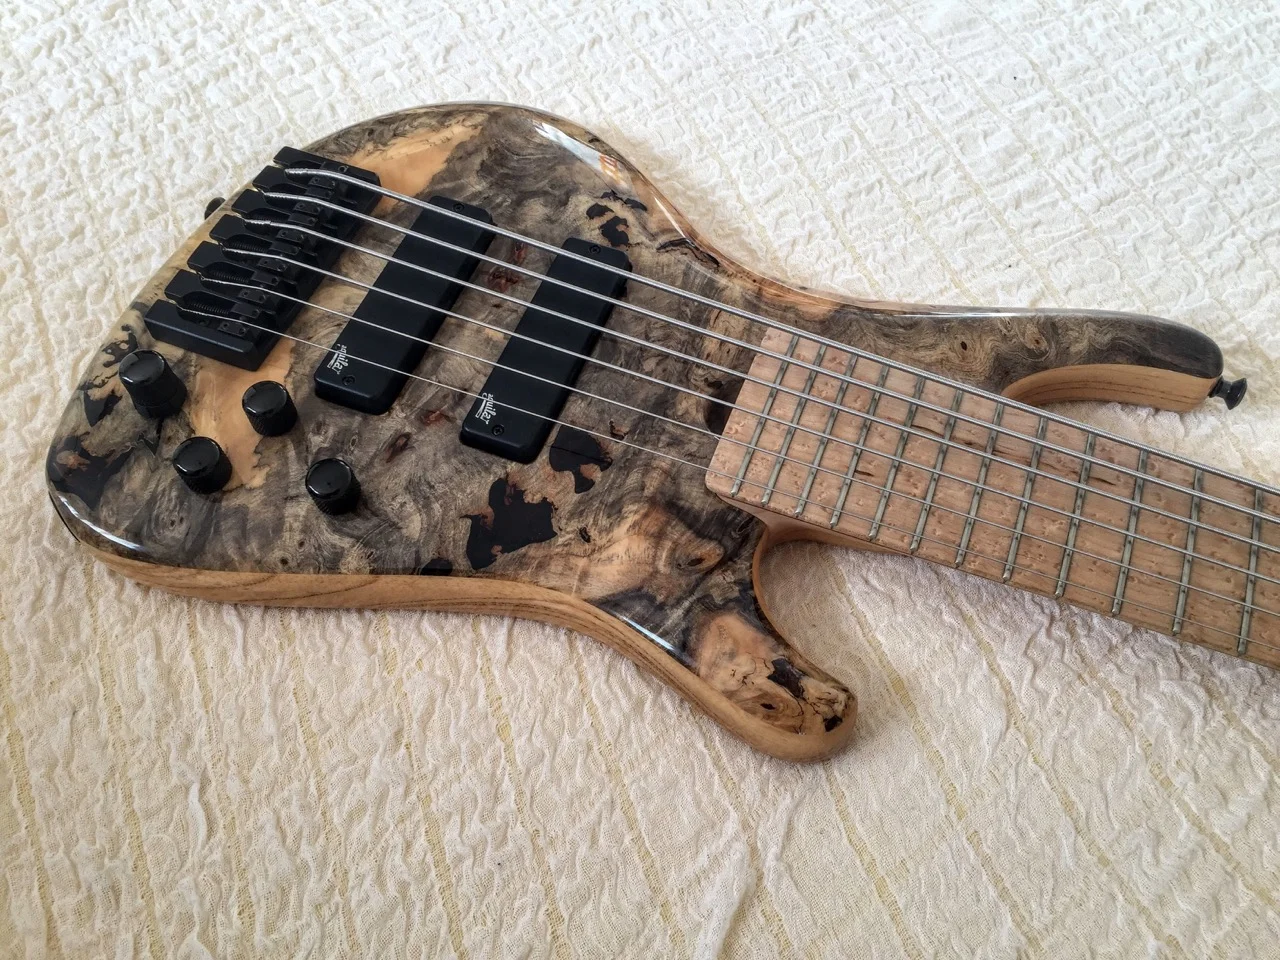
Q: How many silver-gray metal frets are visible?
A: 12